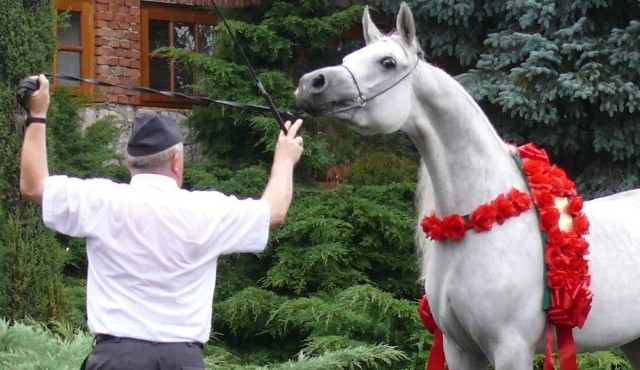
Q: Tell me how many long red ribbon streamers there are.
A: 3